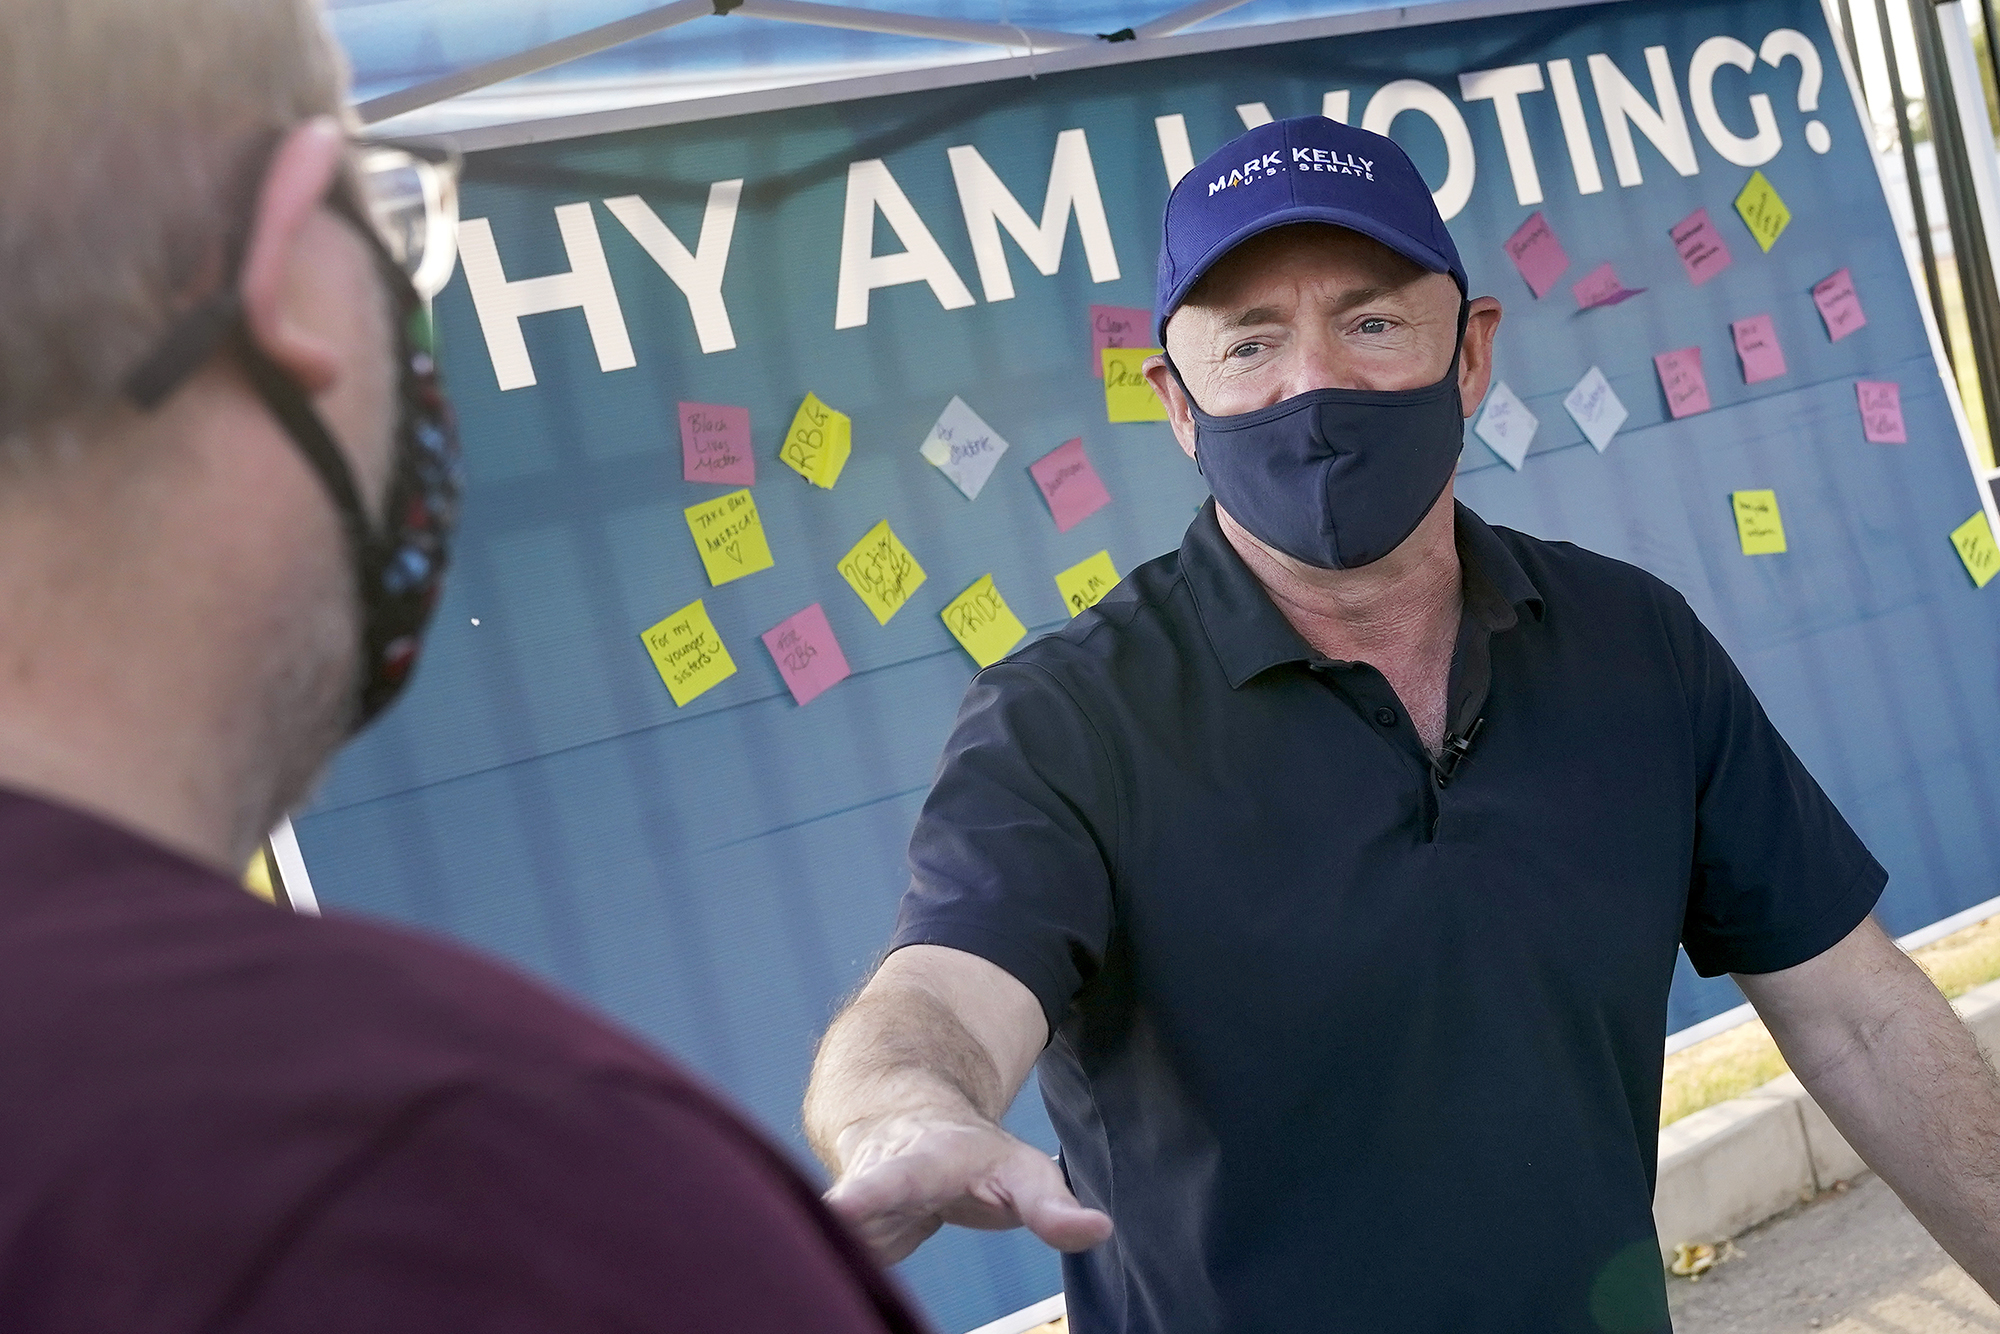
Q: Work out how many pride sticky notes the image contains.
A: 1